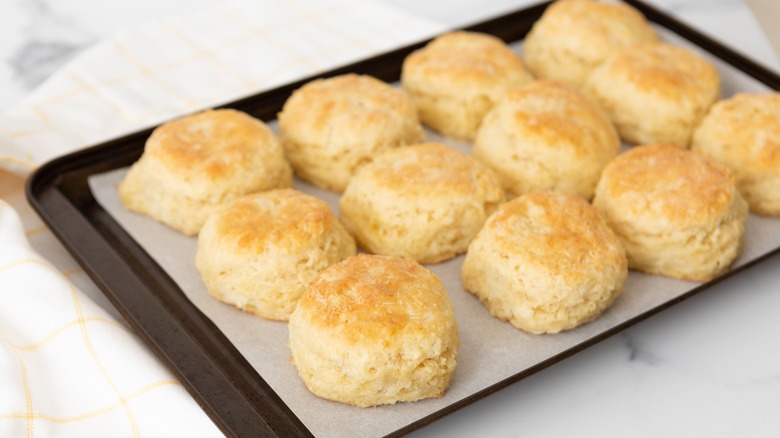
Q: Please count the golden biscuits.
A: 12